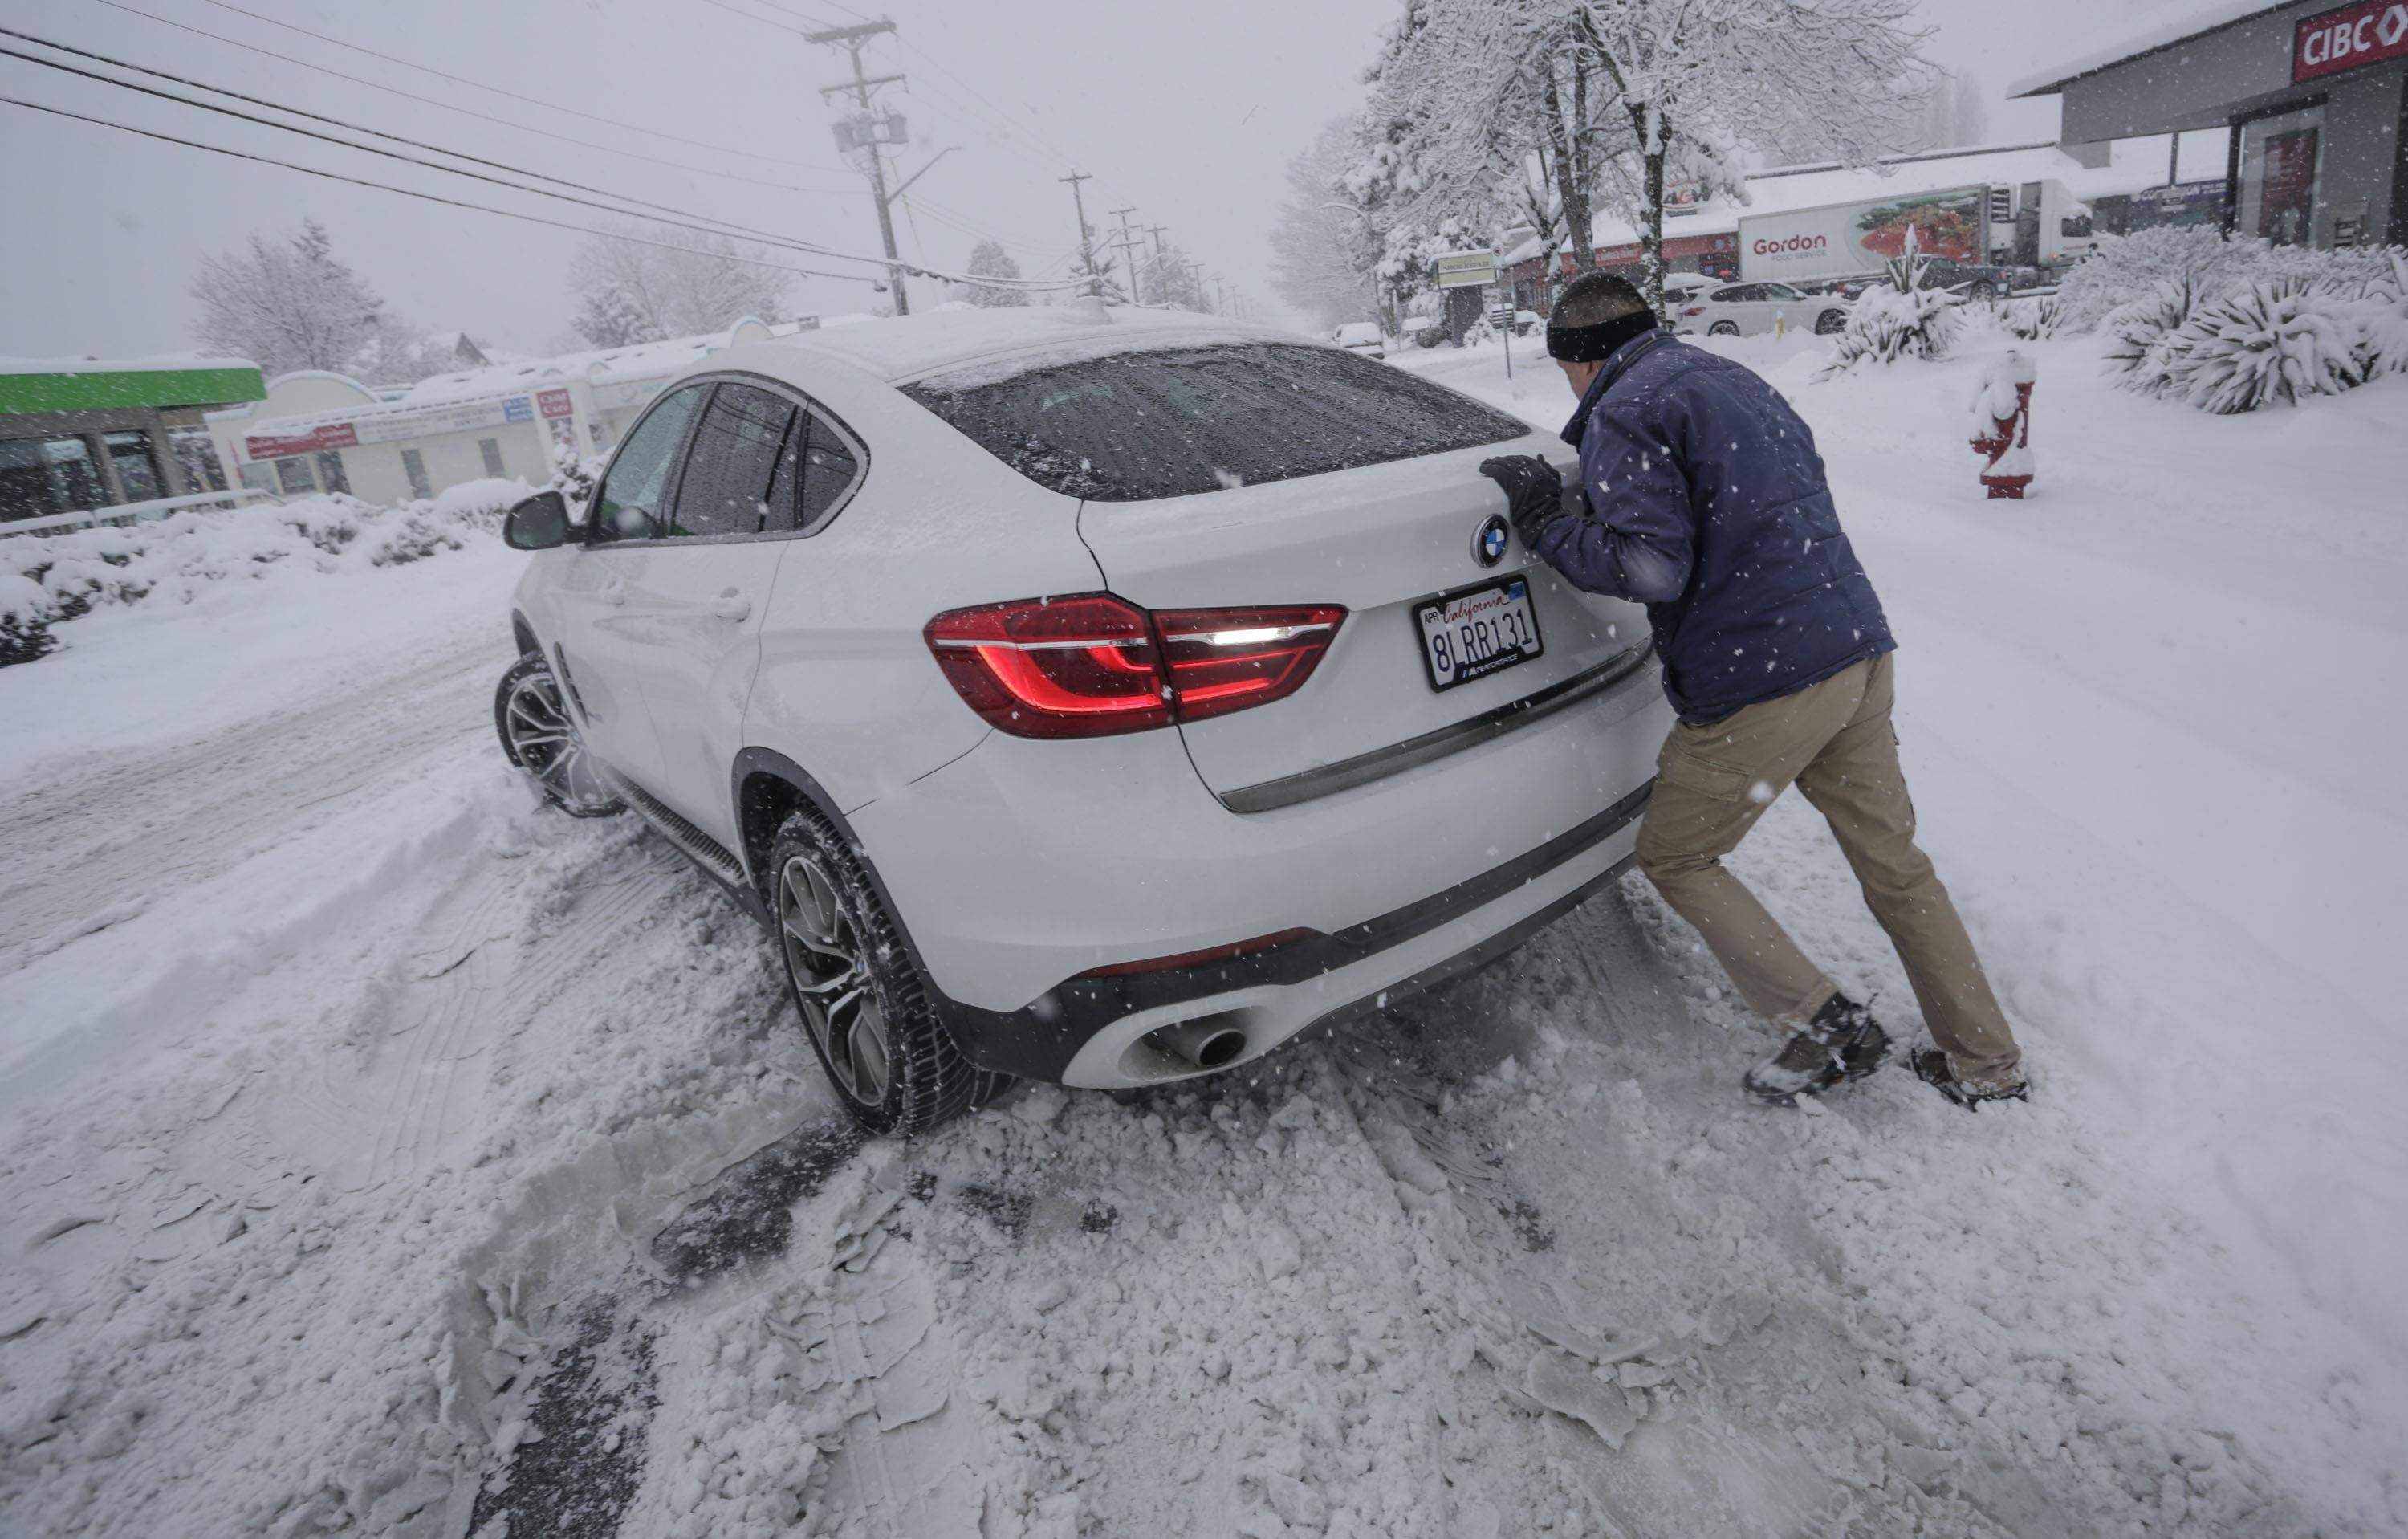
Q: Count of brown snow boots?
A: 2